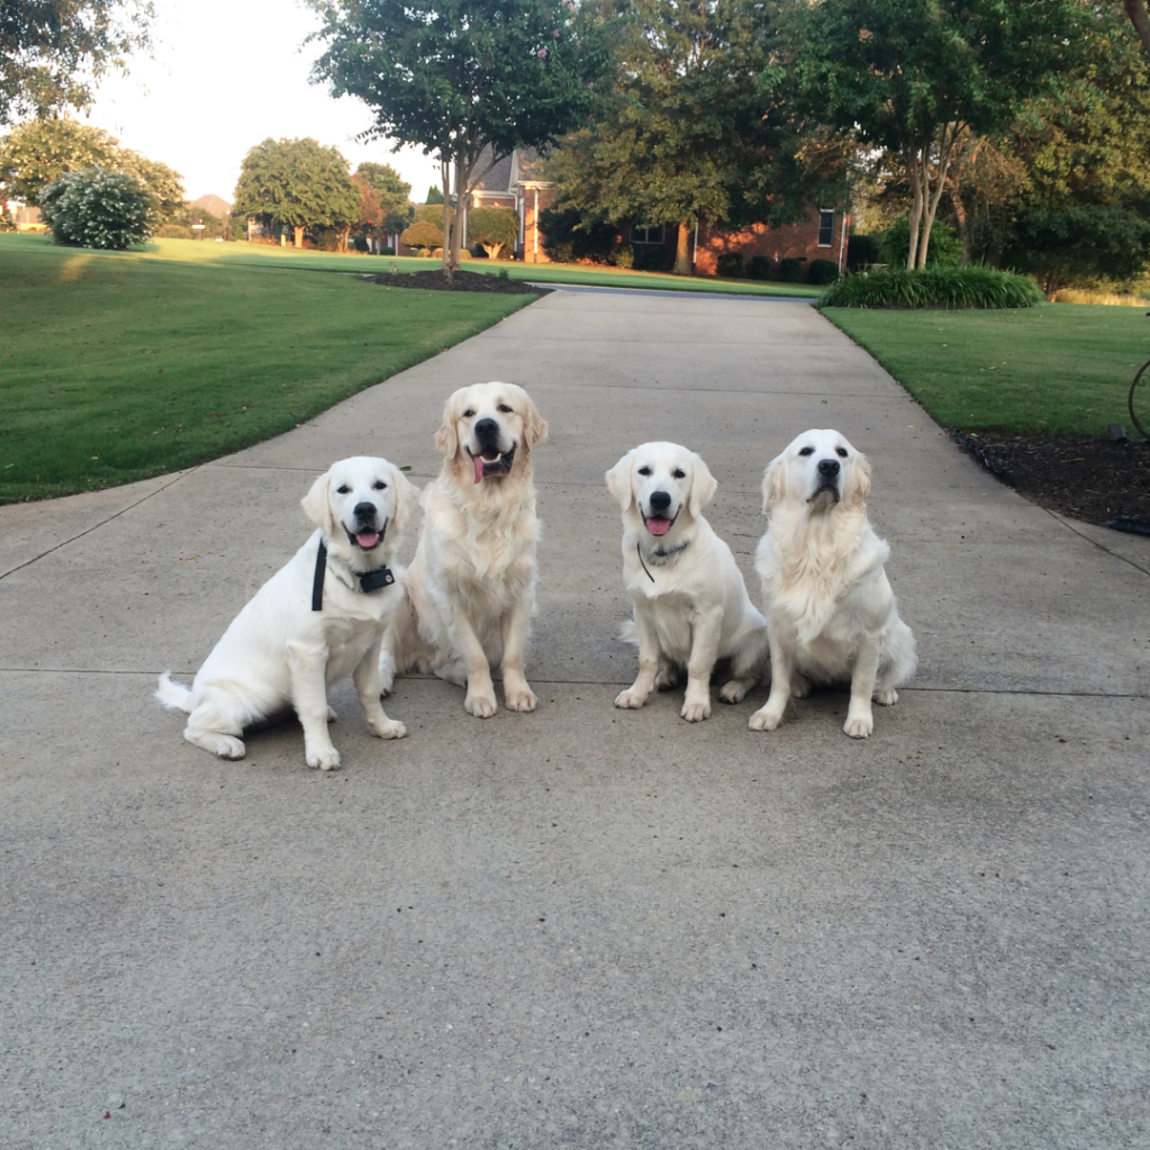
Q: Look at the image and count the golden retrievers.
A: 4